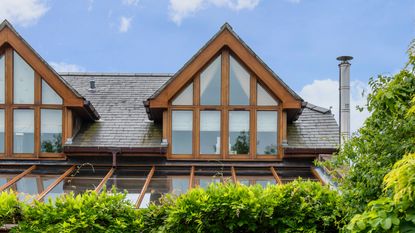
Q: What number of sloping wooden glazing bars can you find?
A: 8